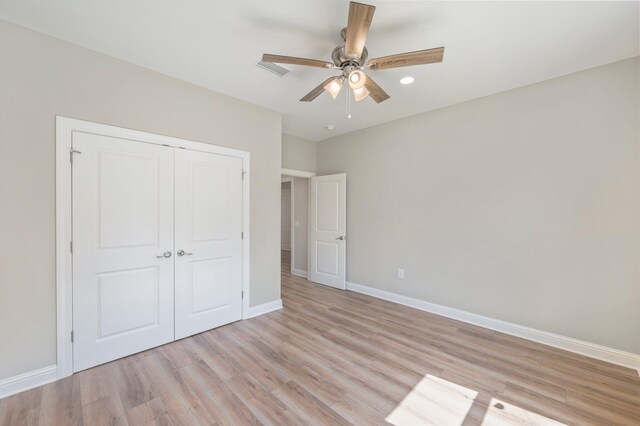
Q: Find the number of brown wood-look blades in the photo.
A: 5